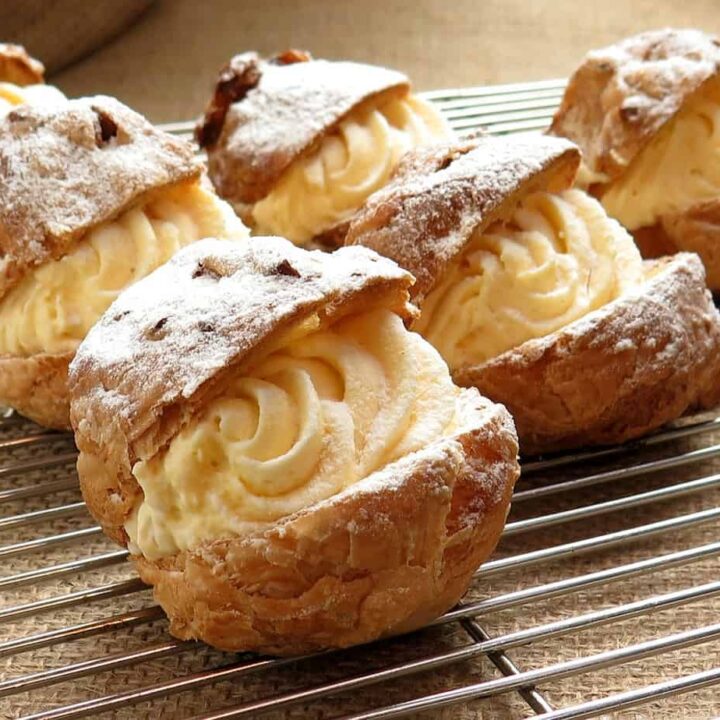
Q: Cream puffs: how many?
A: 6